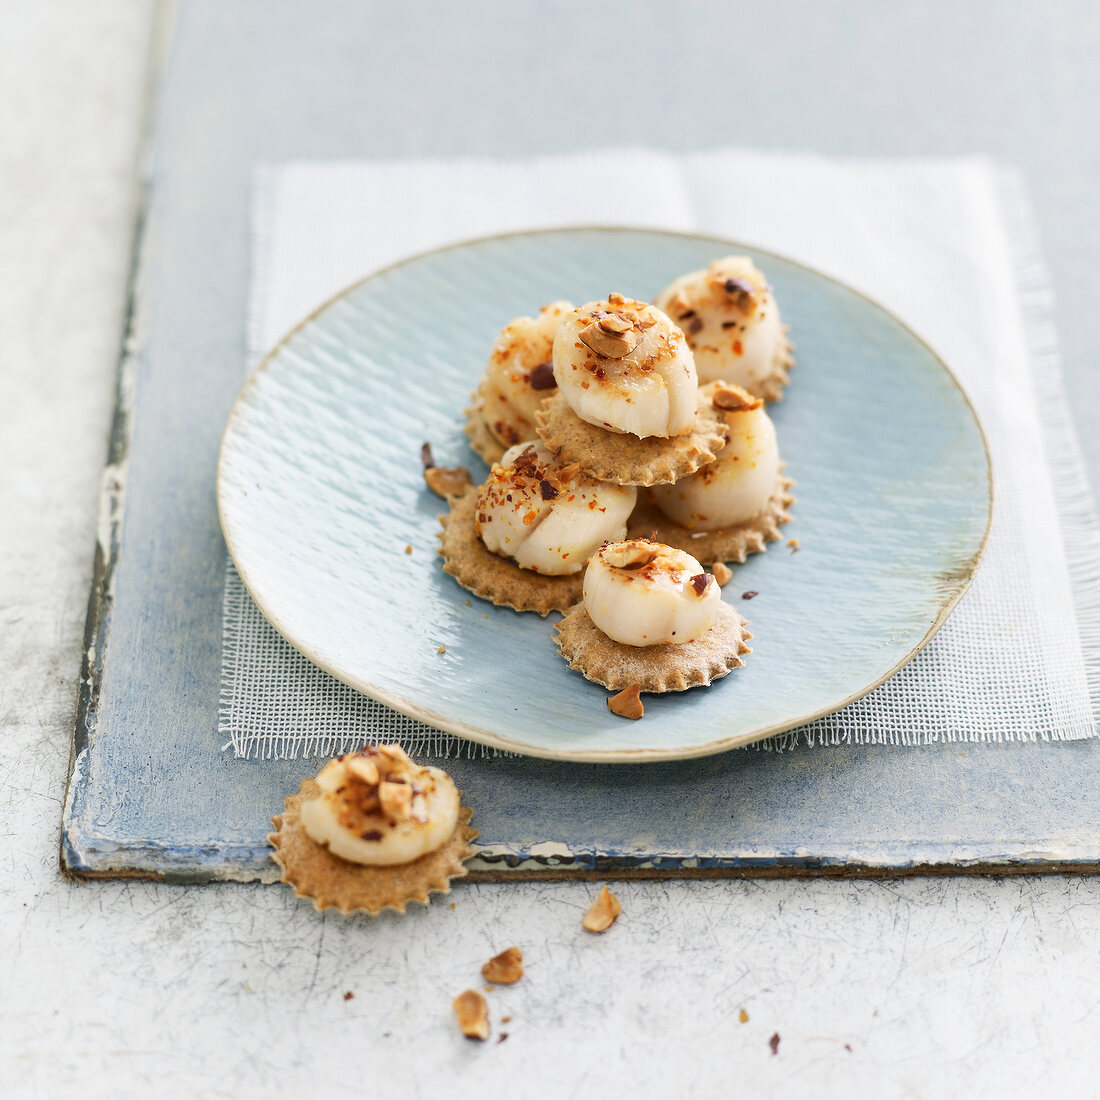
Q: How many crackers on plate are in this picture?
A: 6